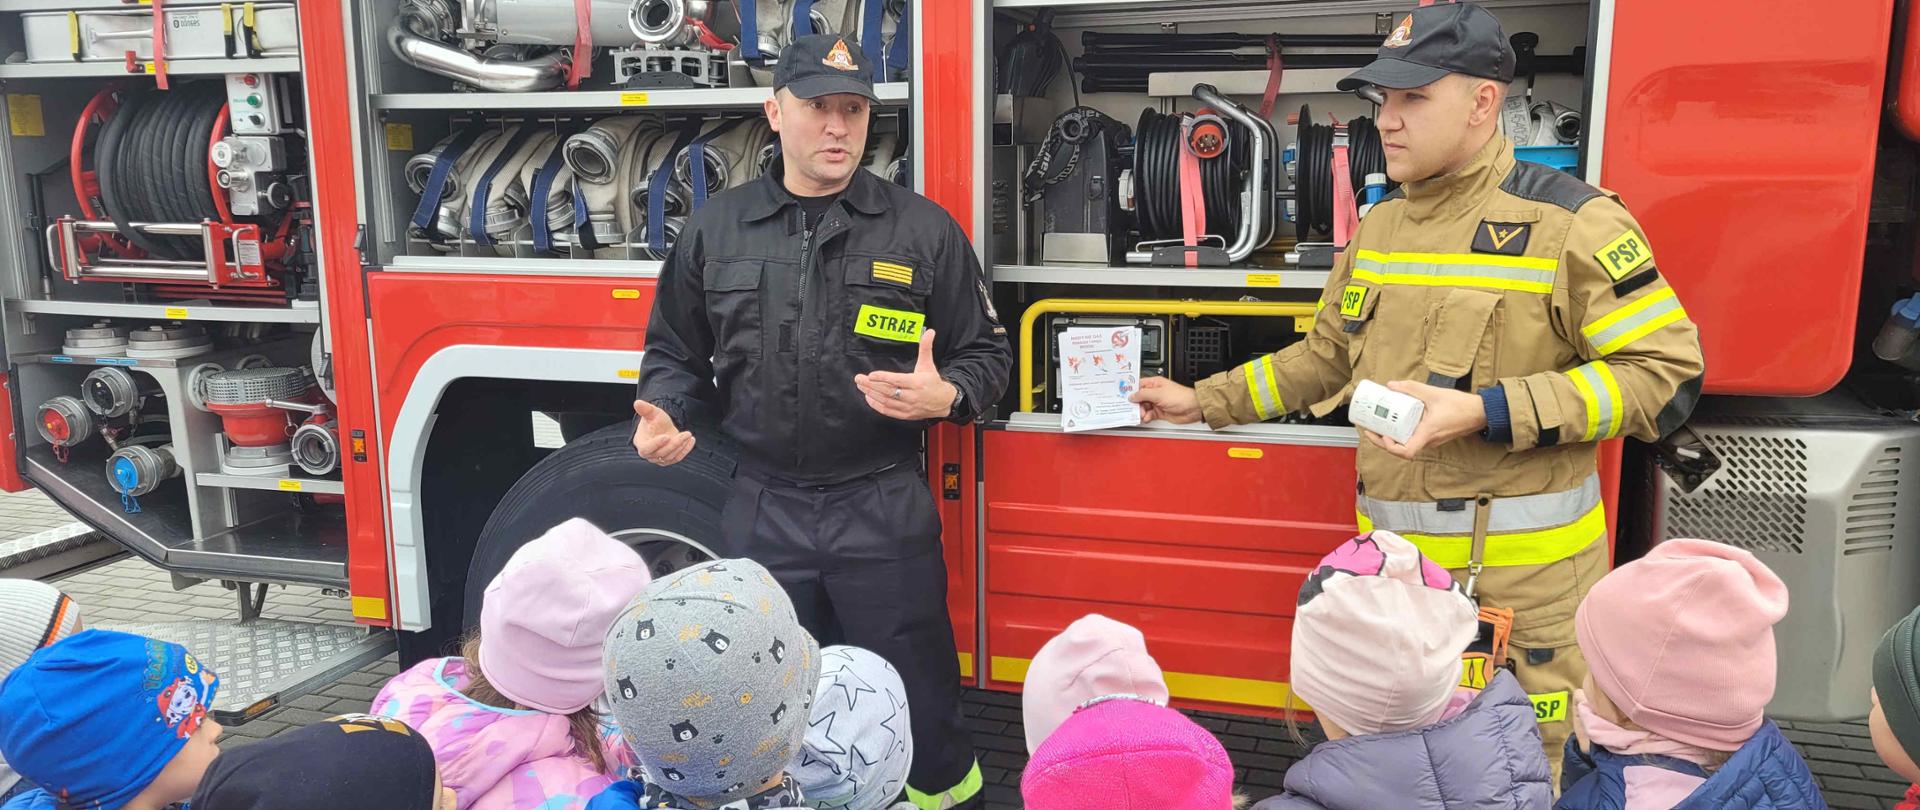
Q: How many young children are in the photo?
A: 11